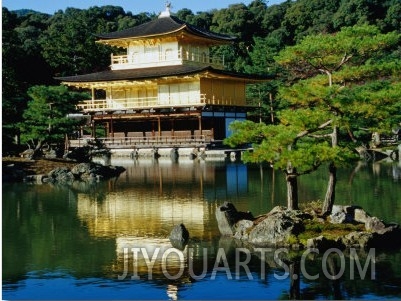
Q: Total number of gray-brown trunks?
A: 2